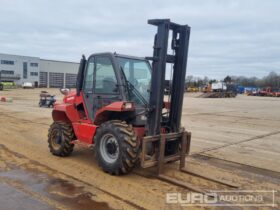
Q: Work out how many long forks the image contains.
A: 2